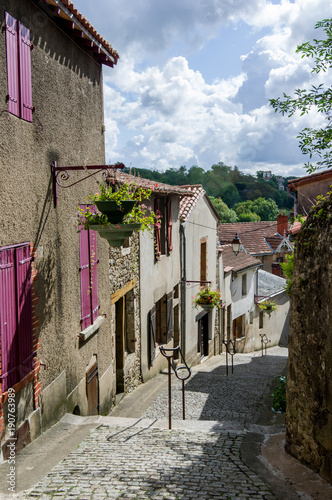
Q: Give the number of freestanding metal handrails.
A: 3